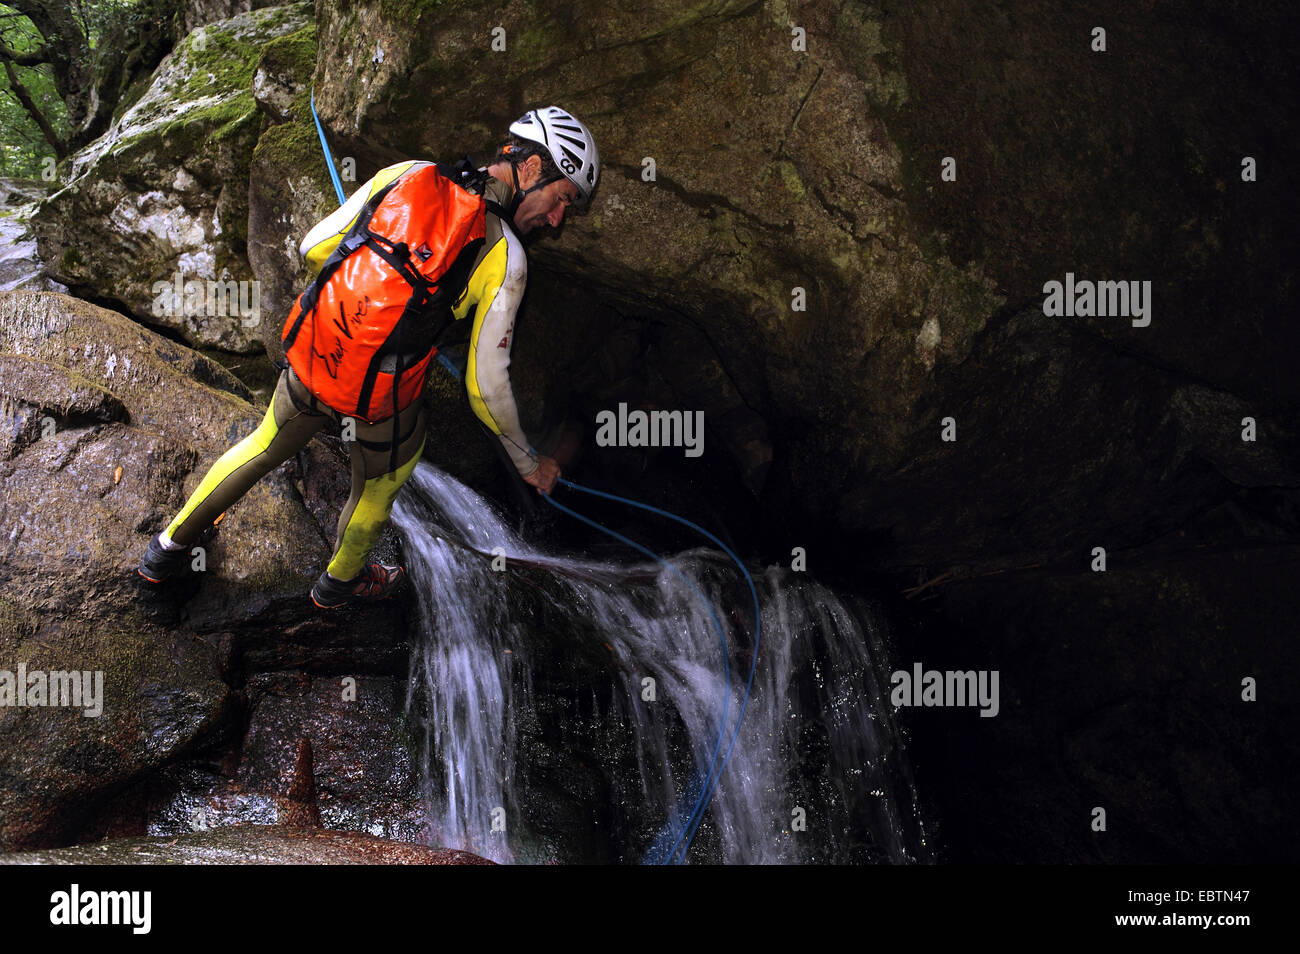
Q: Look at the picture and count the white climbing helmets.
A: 1